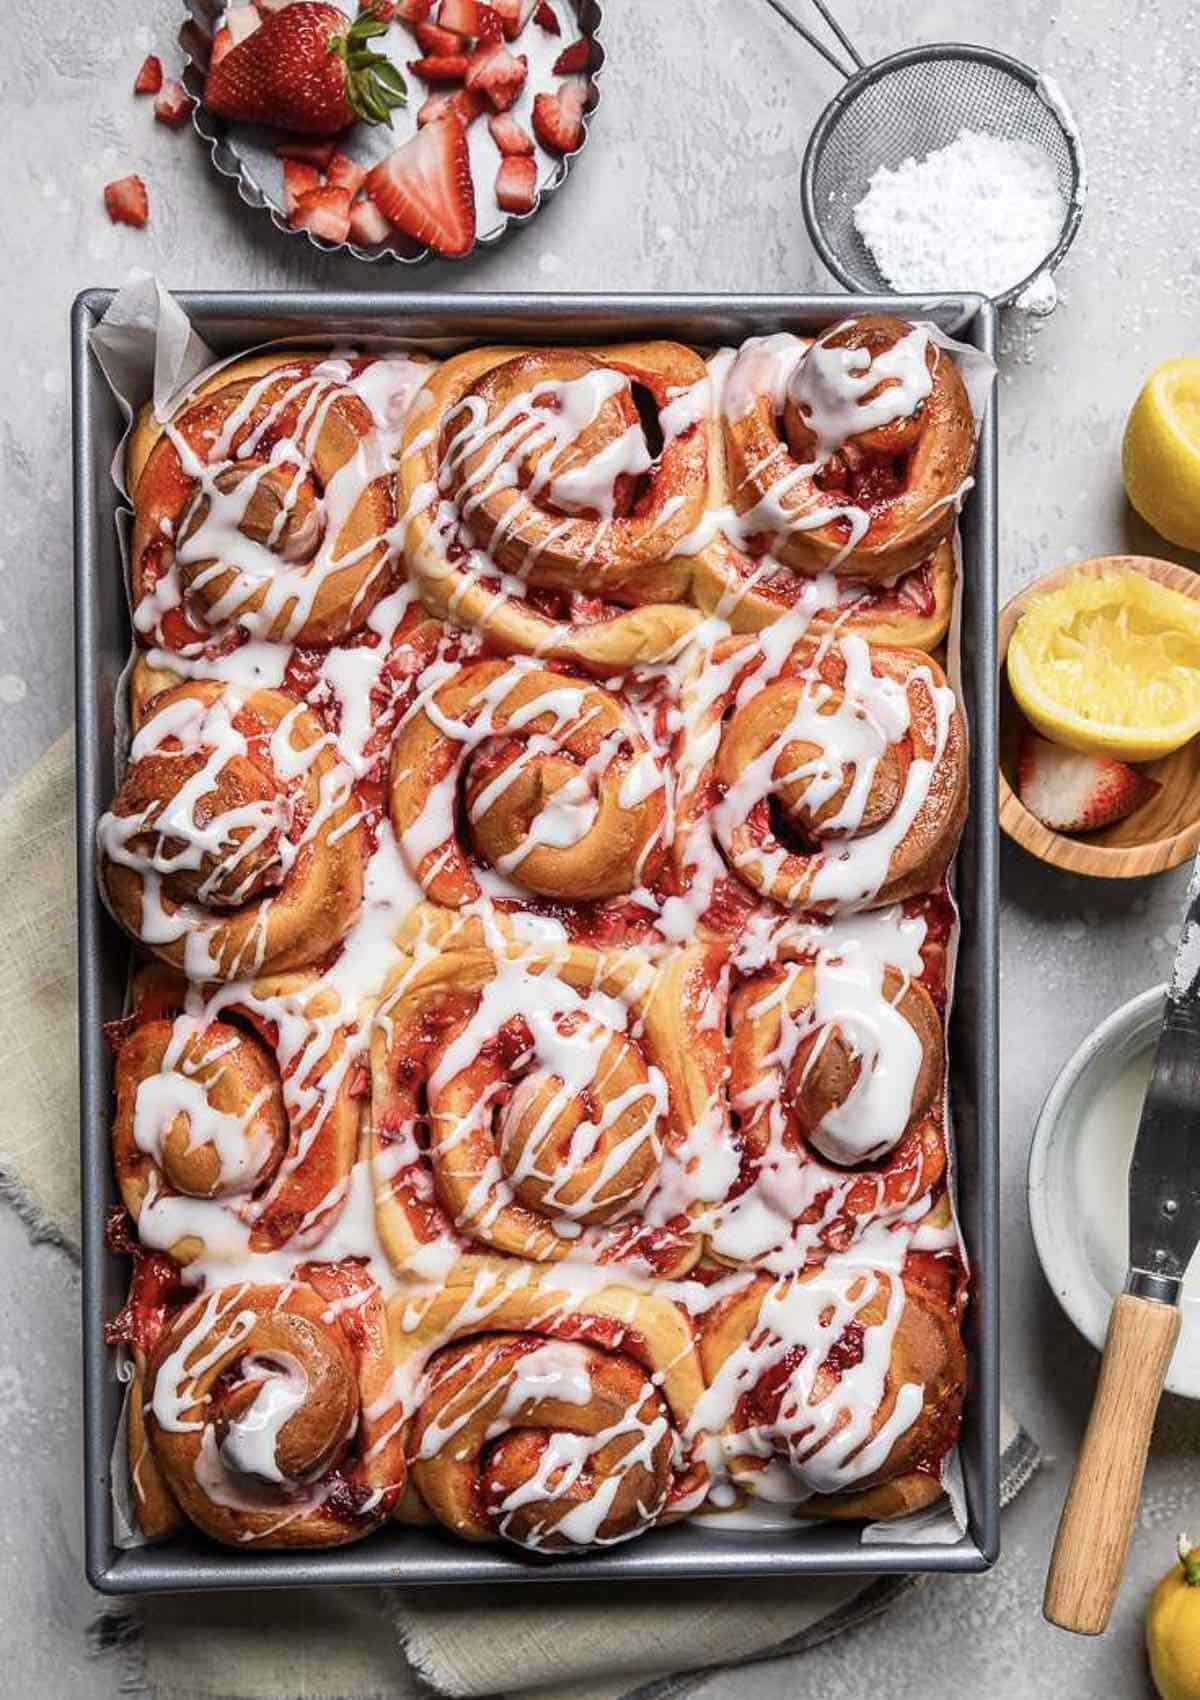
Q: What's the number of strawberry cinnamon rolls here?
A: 12